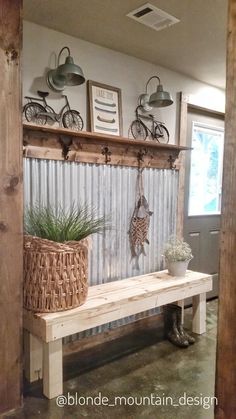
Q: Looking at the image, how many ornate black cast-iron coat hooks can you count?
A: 4